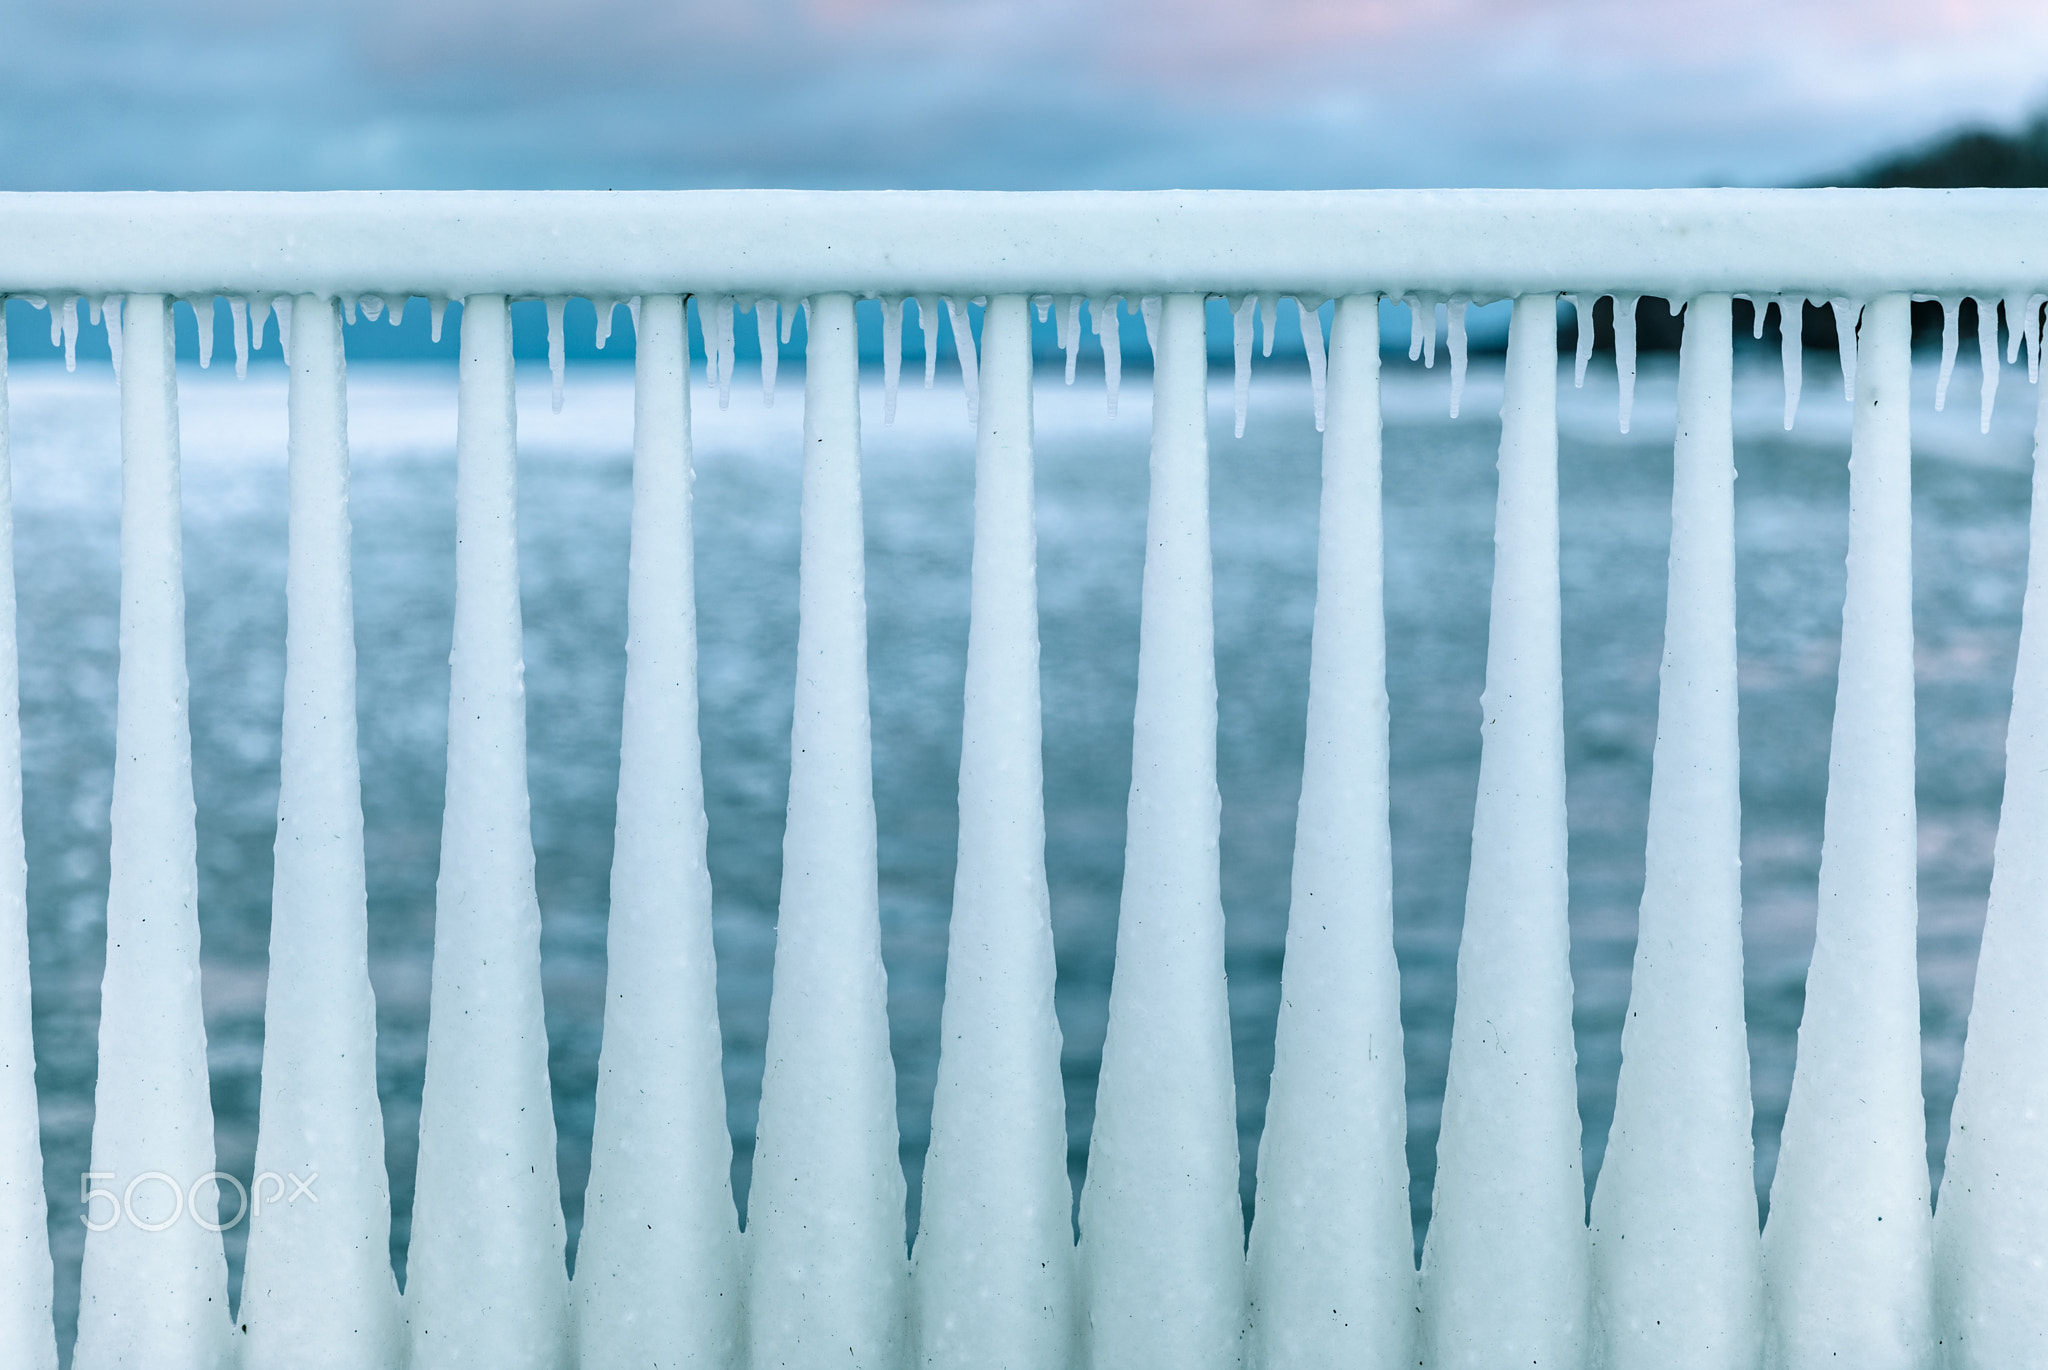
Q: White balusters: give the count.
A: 13